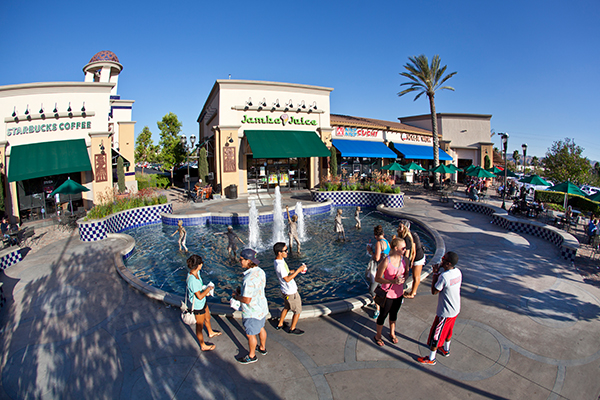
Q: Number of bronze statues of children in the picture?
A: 5